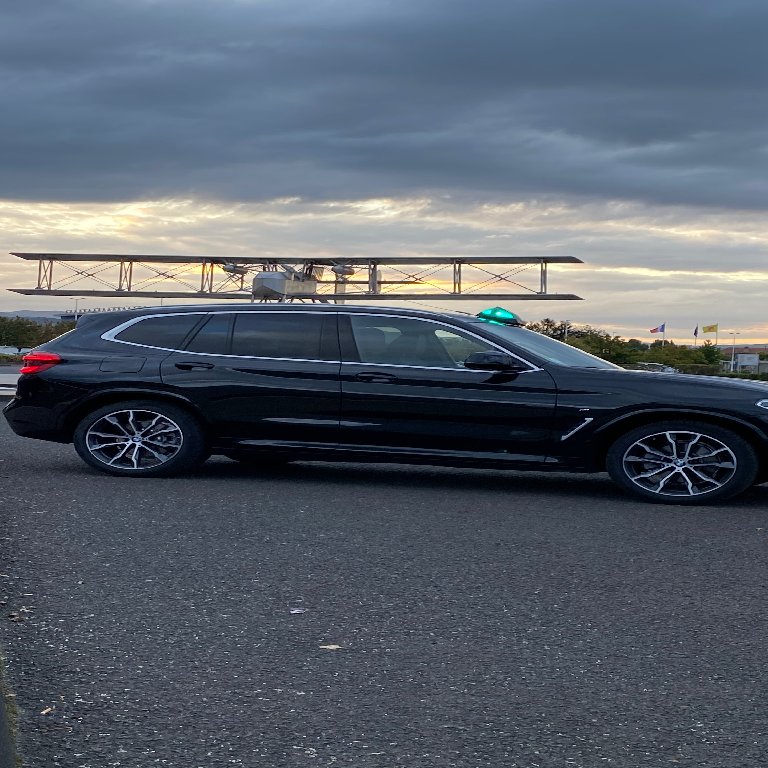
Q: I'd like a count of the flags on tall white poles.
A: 3